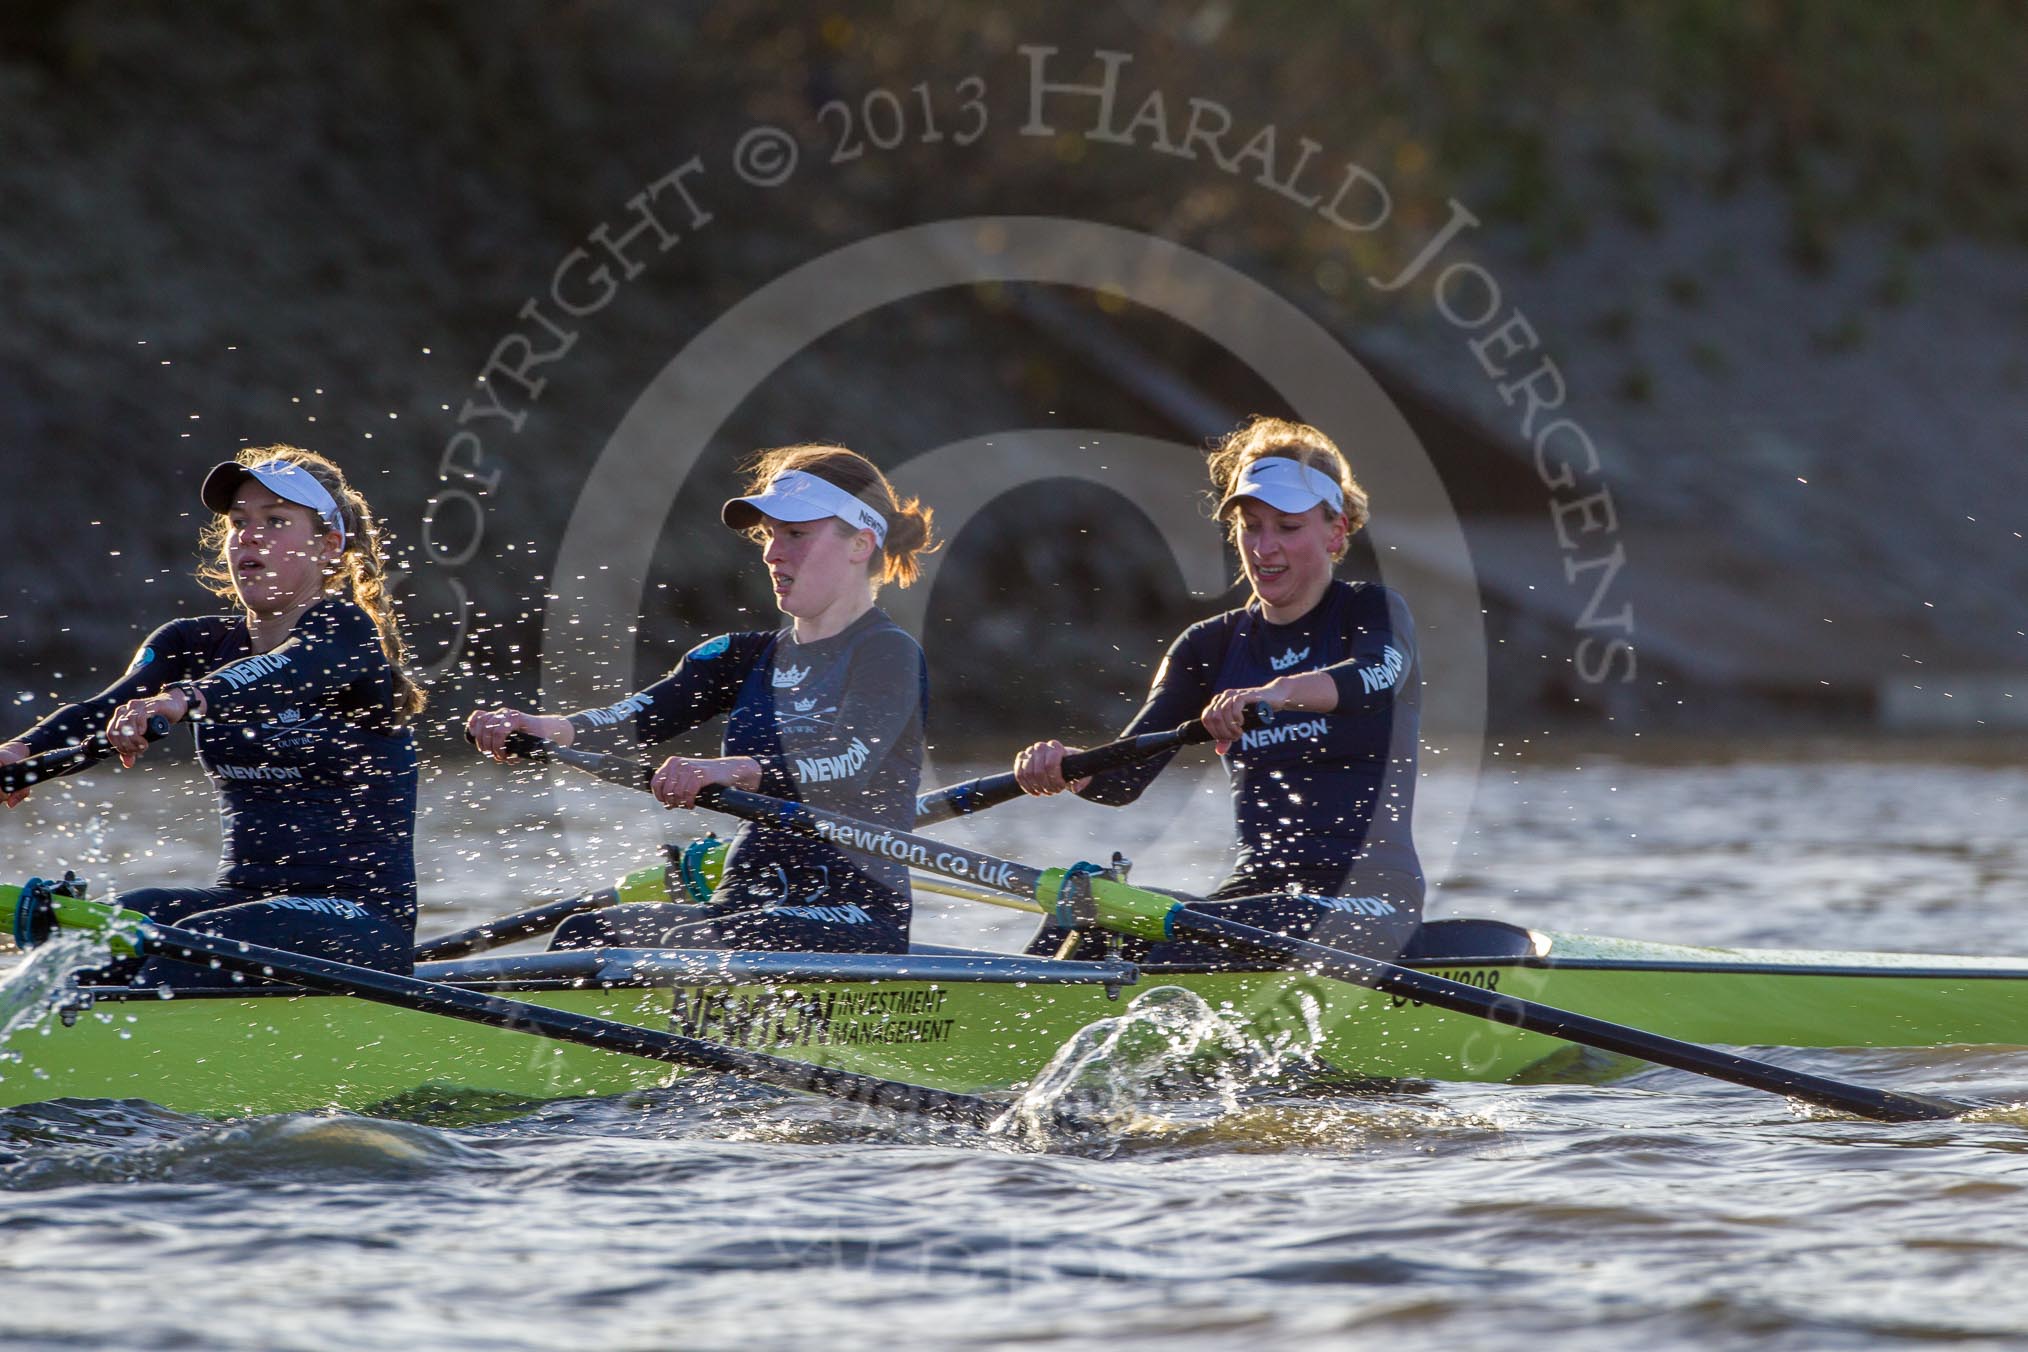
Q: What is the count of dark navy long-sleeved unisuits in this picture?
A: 3